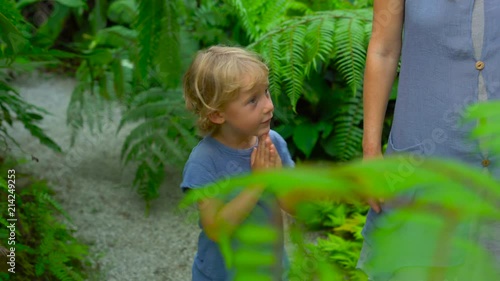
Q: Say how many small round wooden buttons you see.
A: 2